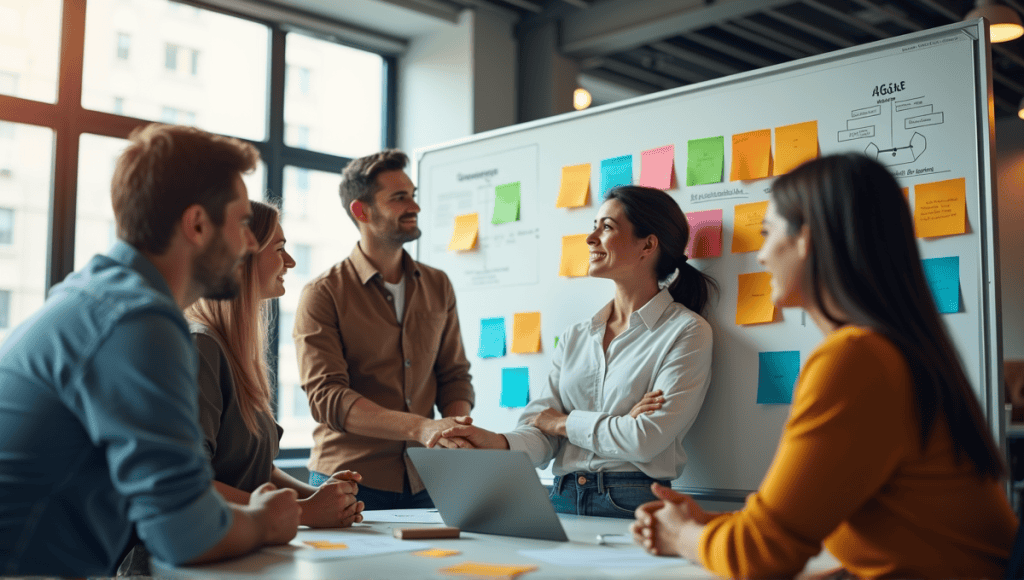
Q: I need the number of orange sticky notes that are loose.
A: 3